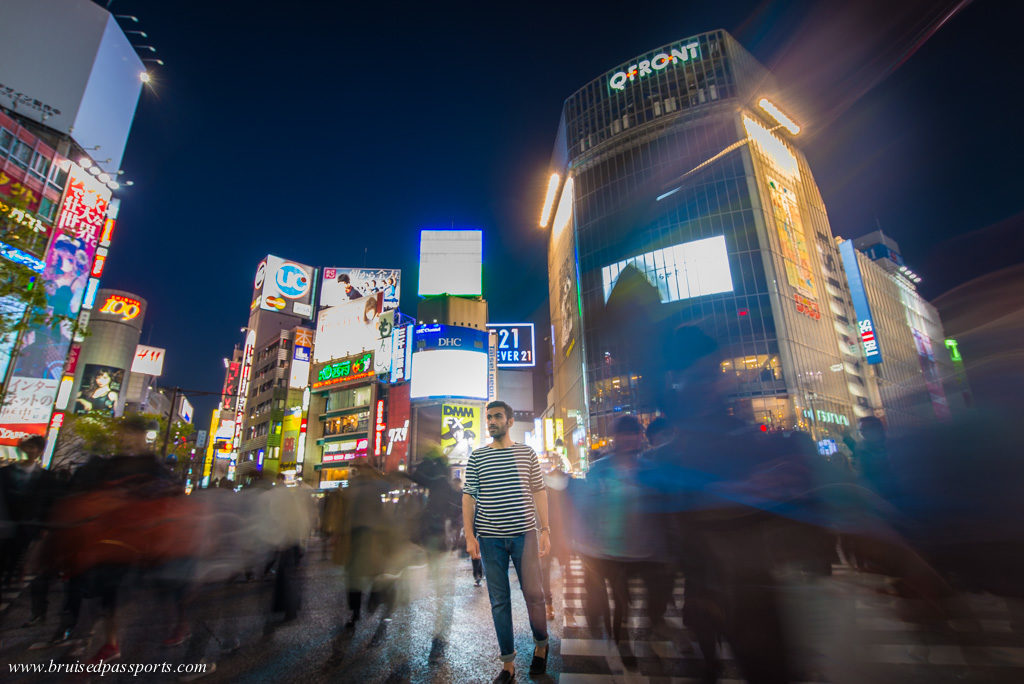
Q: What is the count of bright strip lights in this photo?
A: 2